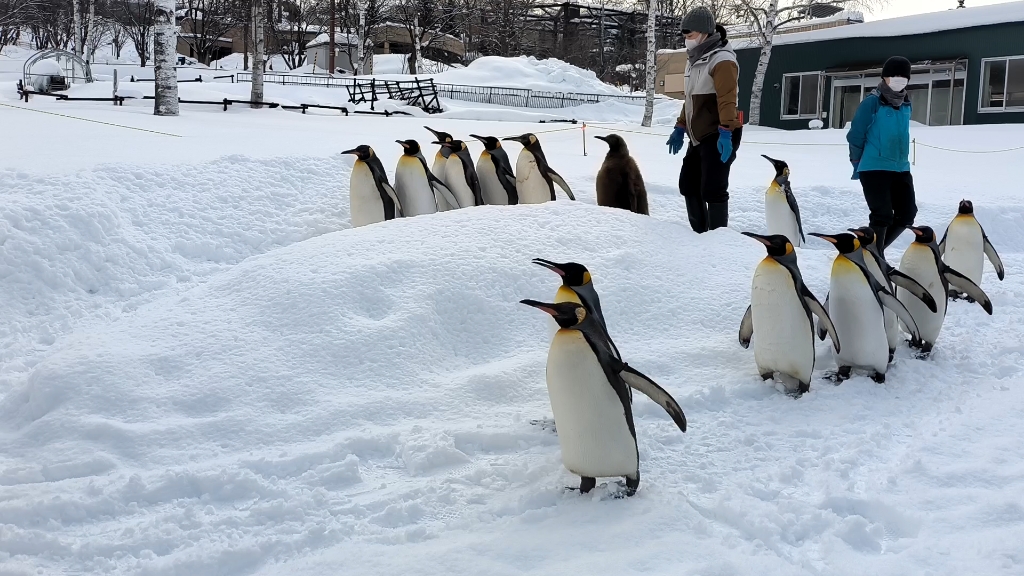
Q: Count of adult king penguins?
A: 14